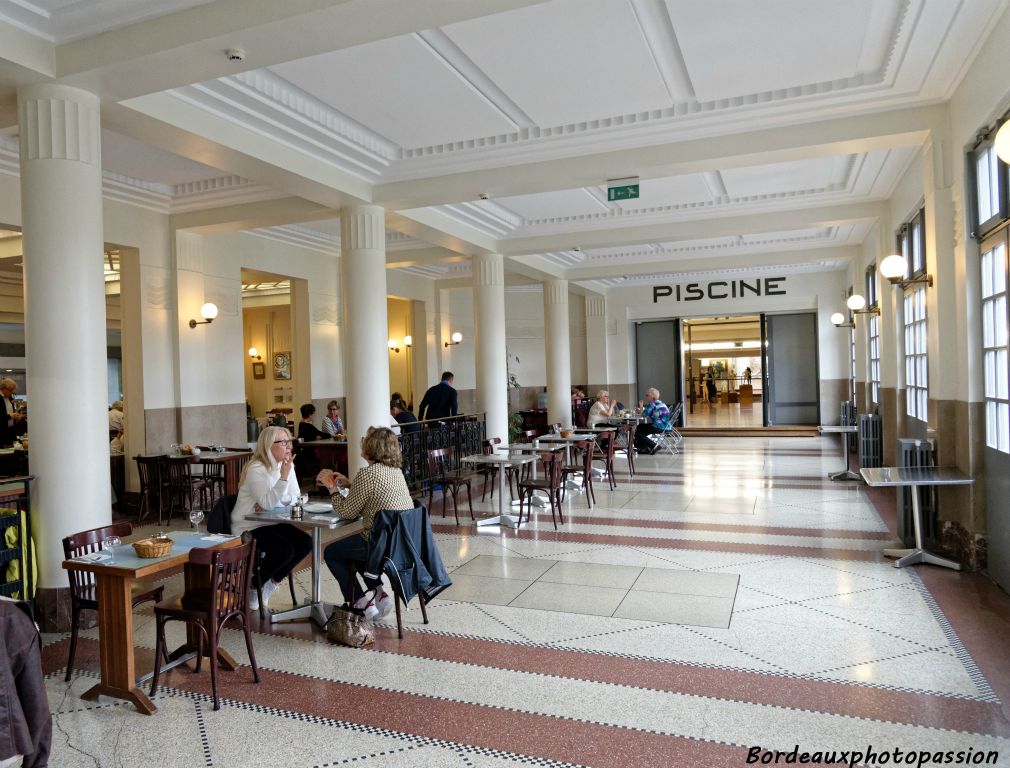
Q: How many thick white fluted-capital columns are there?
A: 4